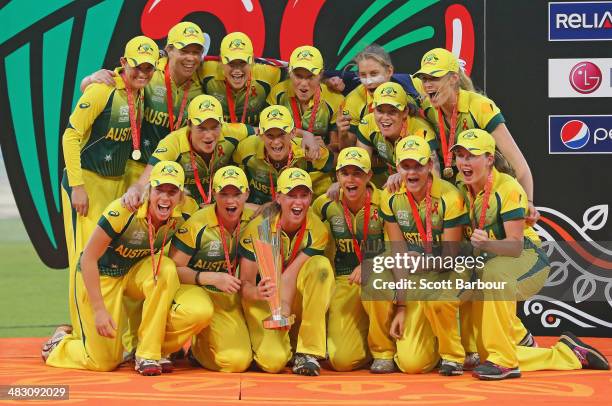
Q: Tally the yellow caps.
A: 14